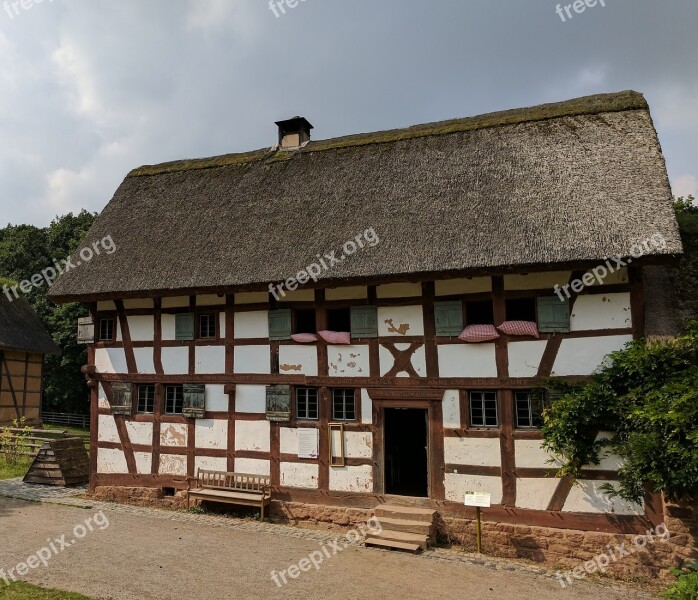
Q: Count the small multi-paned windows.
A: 8